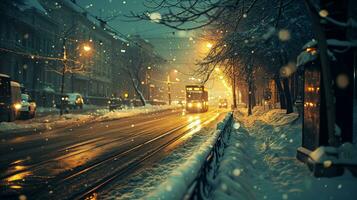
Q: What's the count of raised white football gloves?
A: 0